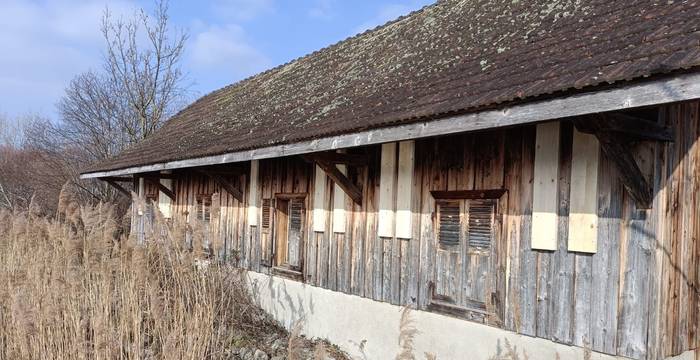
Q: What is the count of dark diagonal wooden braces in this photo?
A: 5